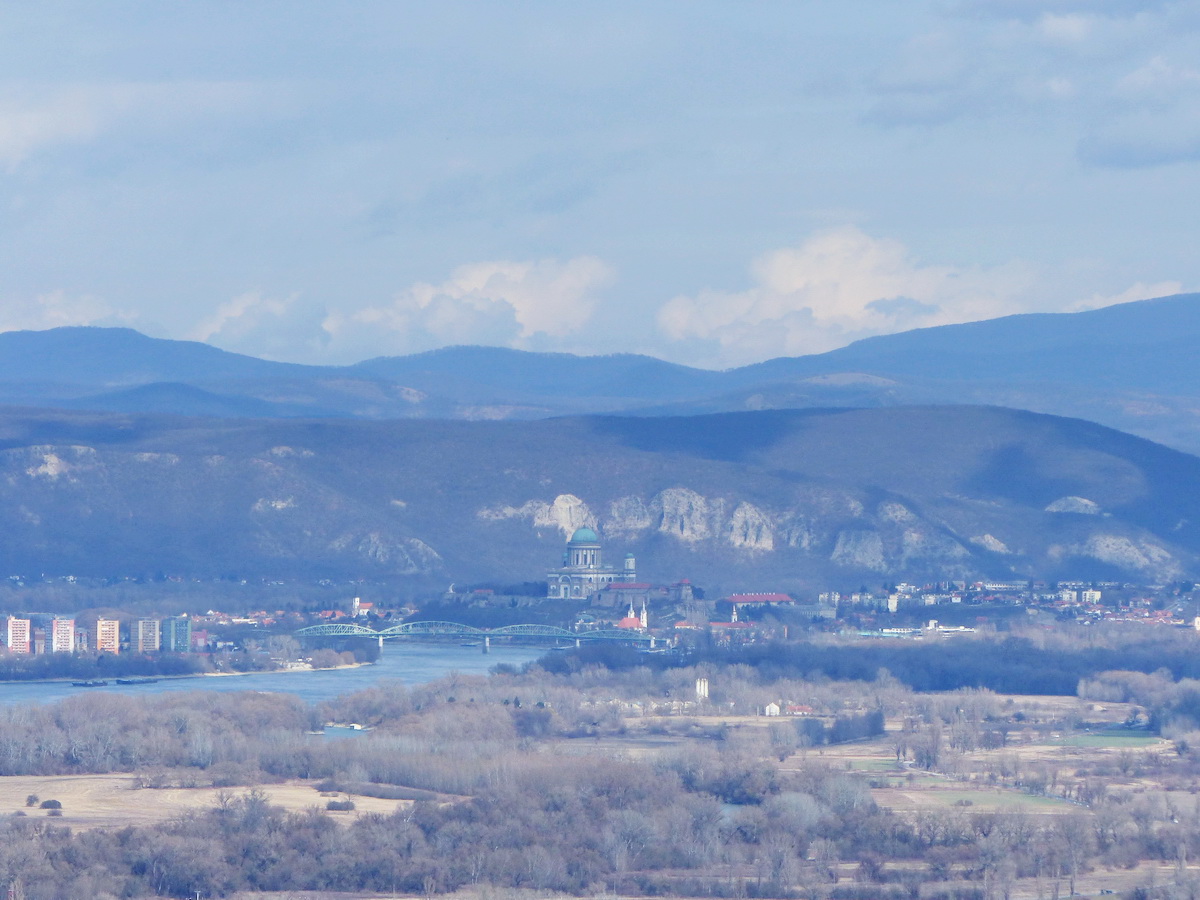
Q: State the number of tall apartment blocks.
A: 5